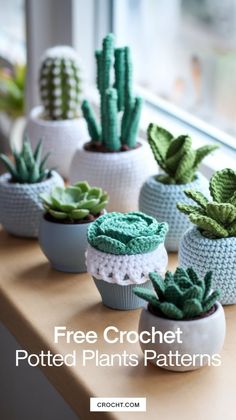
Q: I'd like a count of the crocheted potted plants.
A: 8